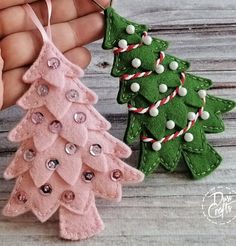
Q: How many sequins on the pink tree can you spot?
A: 15